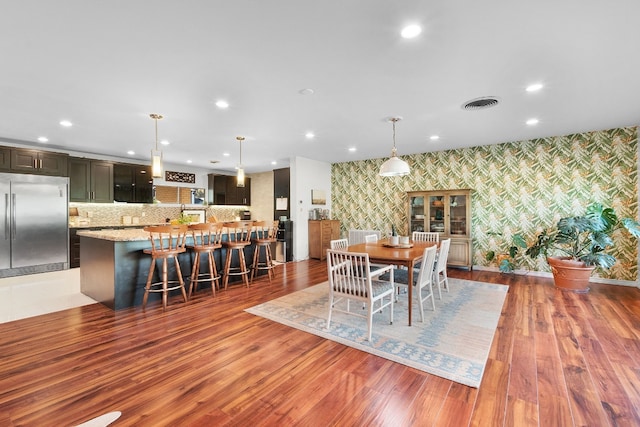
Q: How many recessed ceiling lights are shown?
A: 14